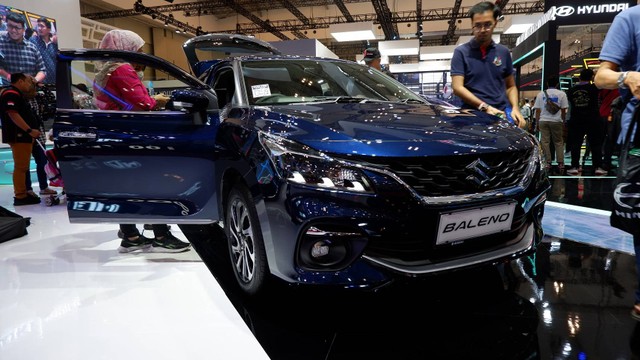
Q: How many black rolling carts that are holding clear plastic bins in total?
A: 0